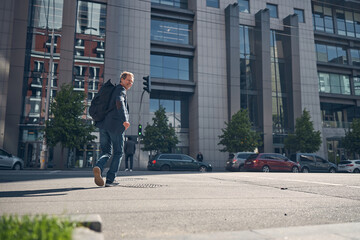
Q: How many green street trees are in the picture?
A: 5